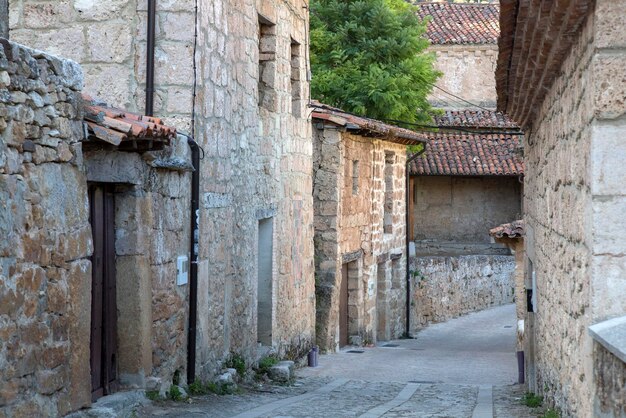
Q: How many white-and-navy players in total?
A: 0